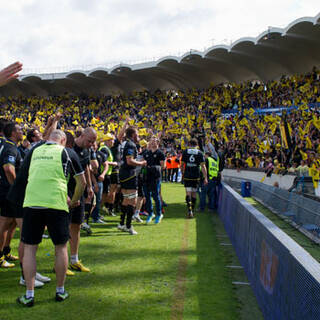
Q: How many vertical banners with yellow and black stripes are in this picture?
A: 1